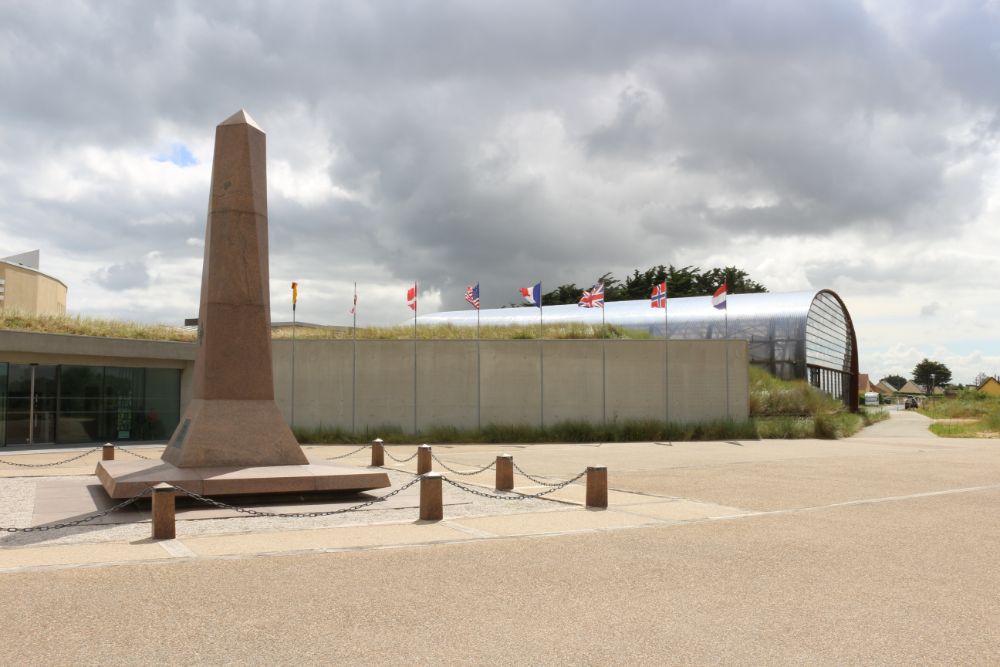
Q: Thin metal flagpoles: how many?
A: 8